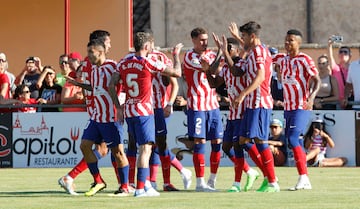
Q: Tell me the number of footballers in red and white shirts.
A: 8